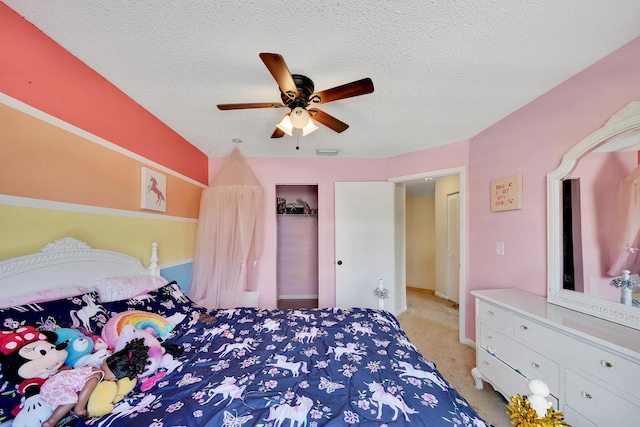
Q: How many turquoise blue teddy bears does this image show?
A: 1